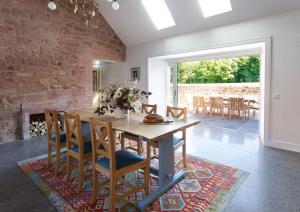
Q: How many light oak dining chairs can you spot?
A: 5